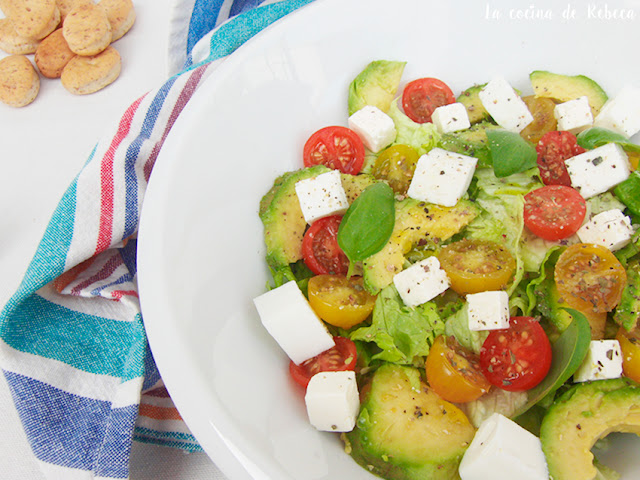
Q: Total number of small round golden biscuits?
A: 8